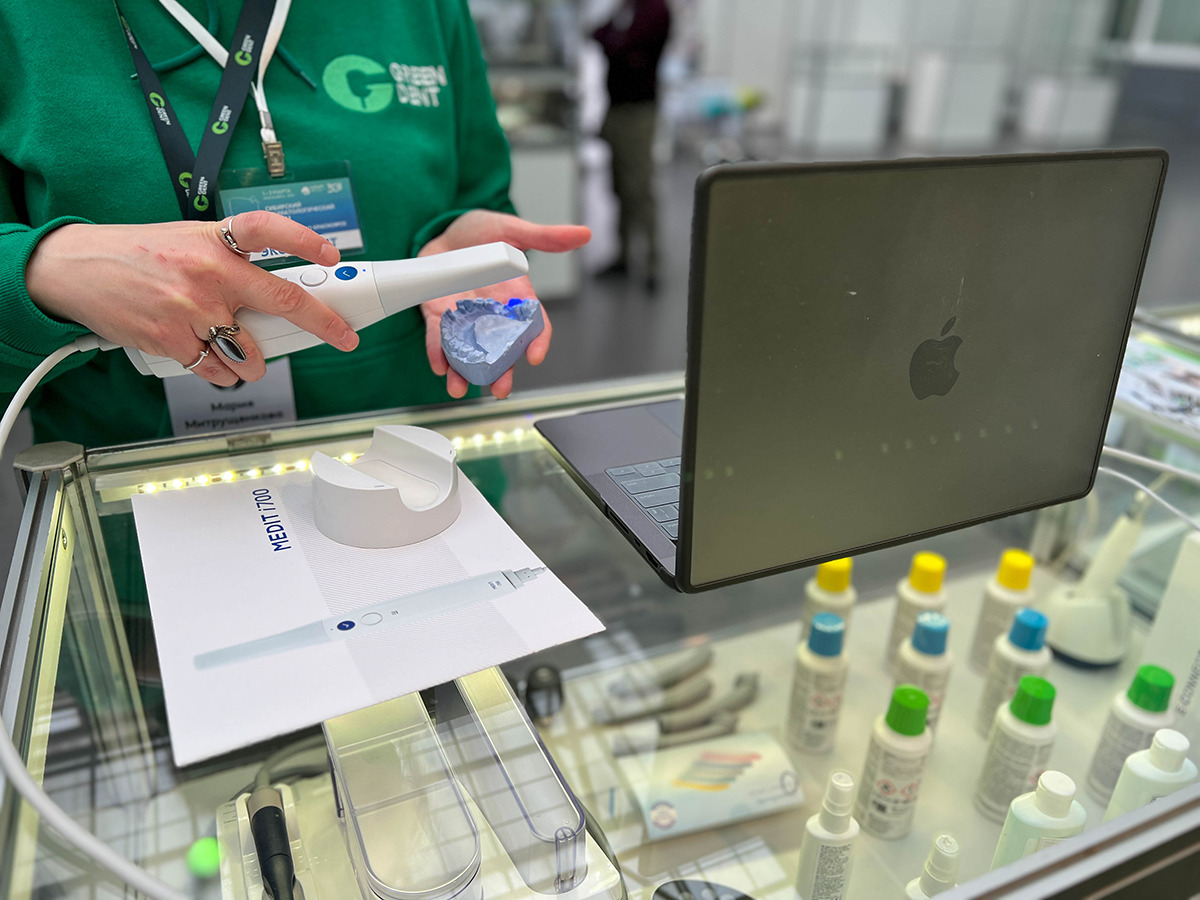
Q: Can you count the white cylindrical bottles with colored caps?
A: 9